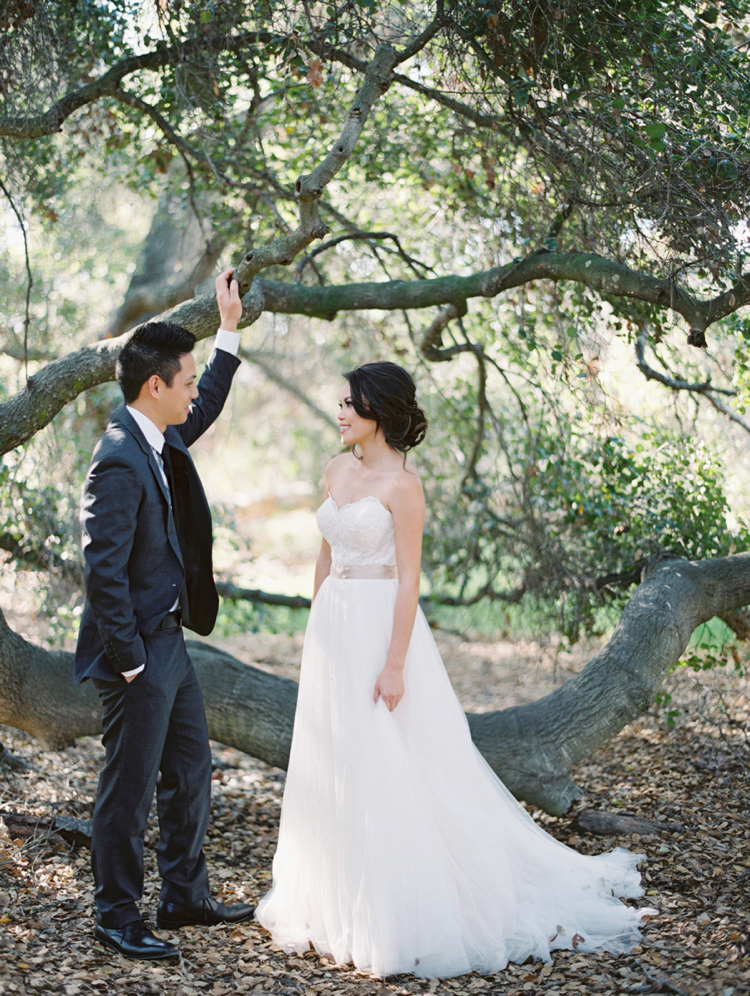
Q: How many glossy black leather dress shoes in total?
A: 2